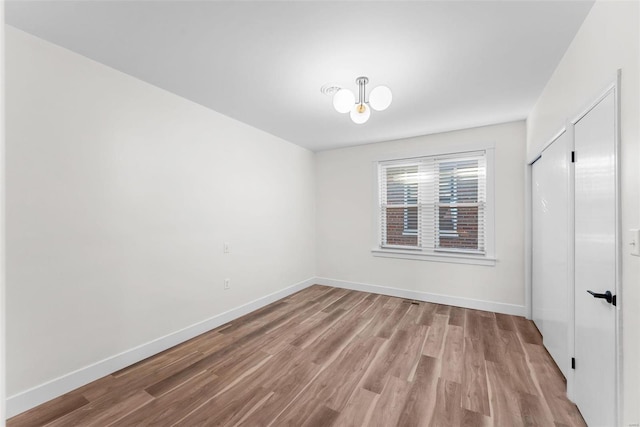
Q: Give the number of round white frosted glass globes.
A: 3